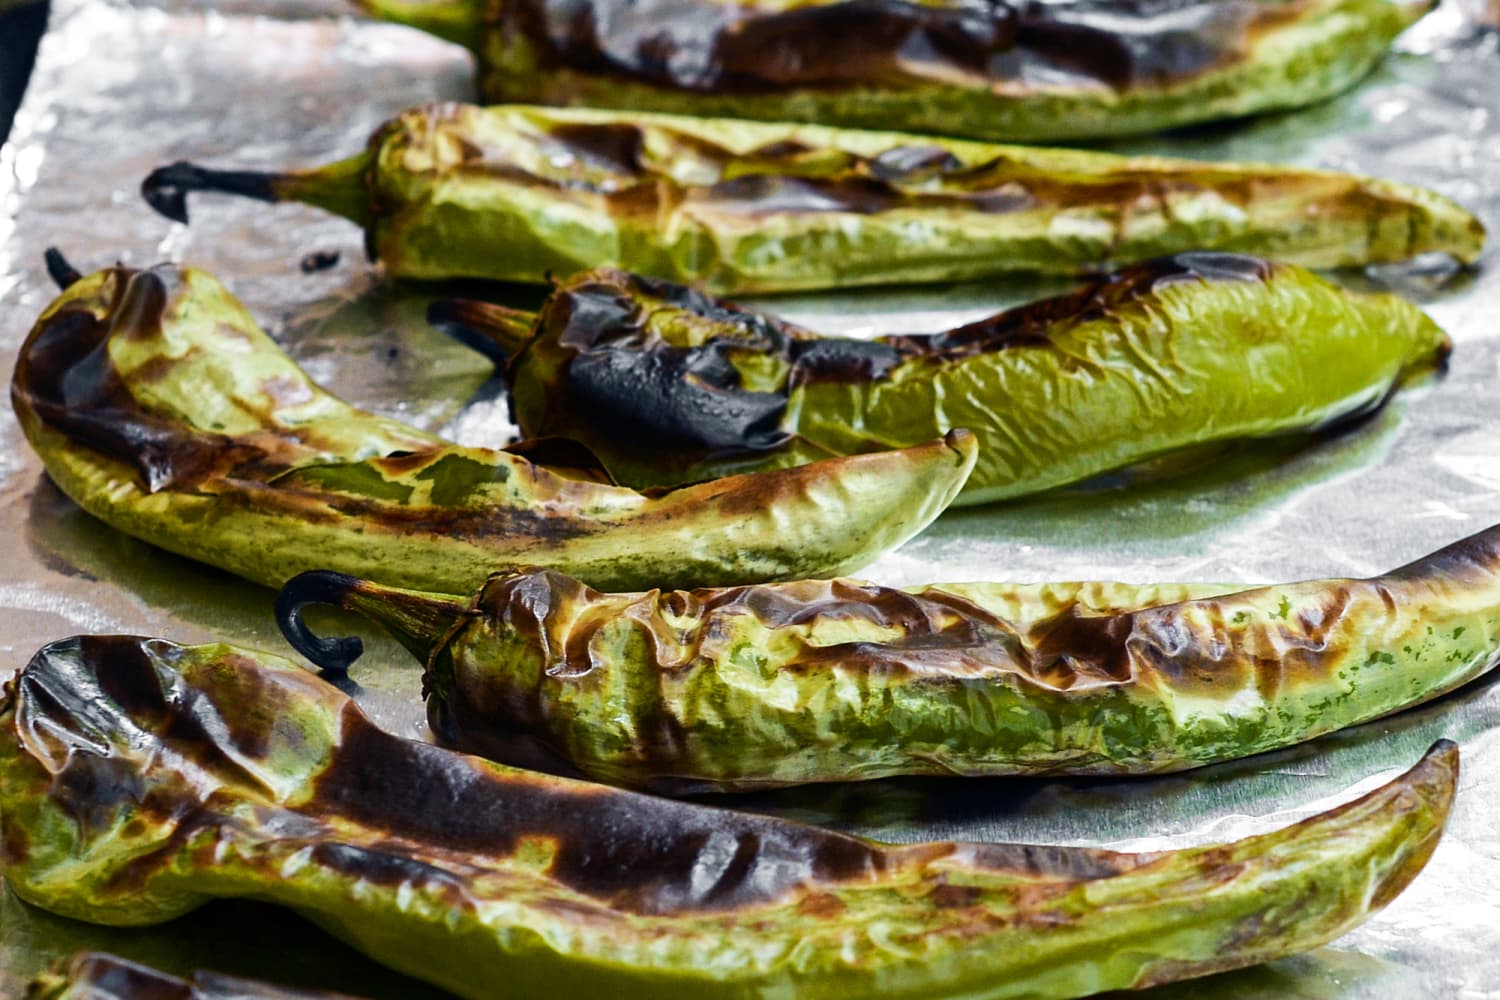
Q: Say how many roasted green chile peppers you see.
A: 7